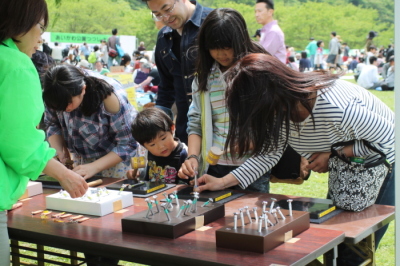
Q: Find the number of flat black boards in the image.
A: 4